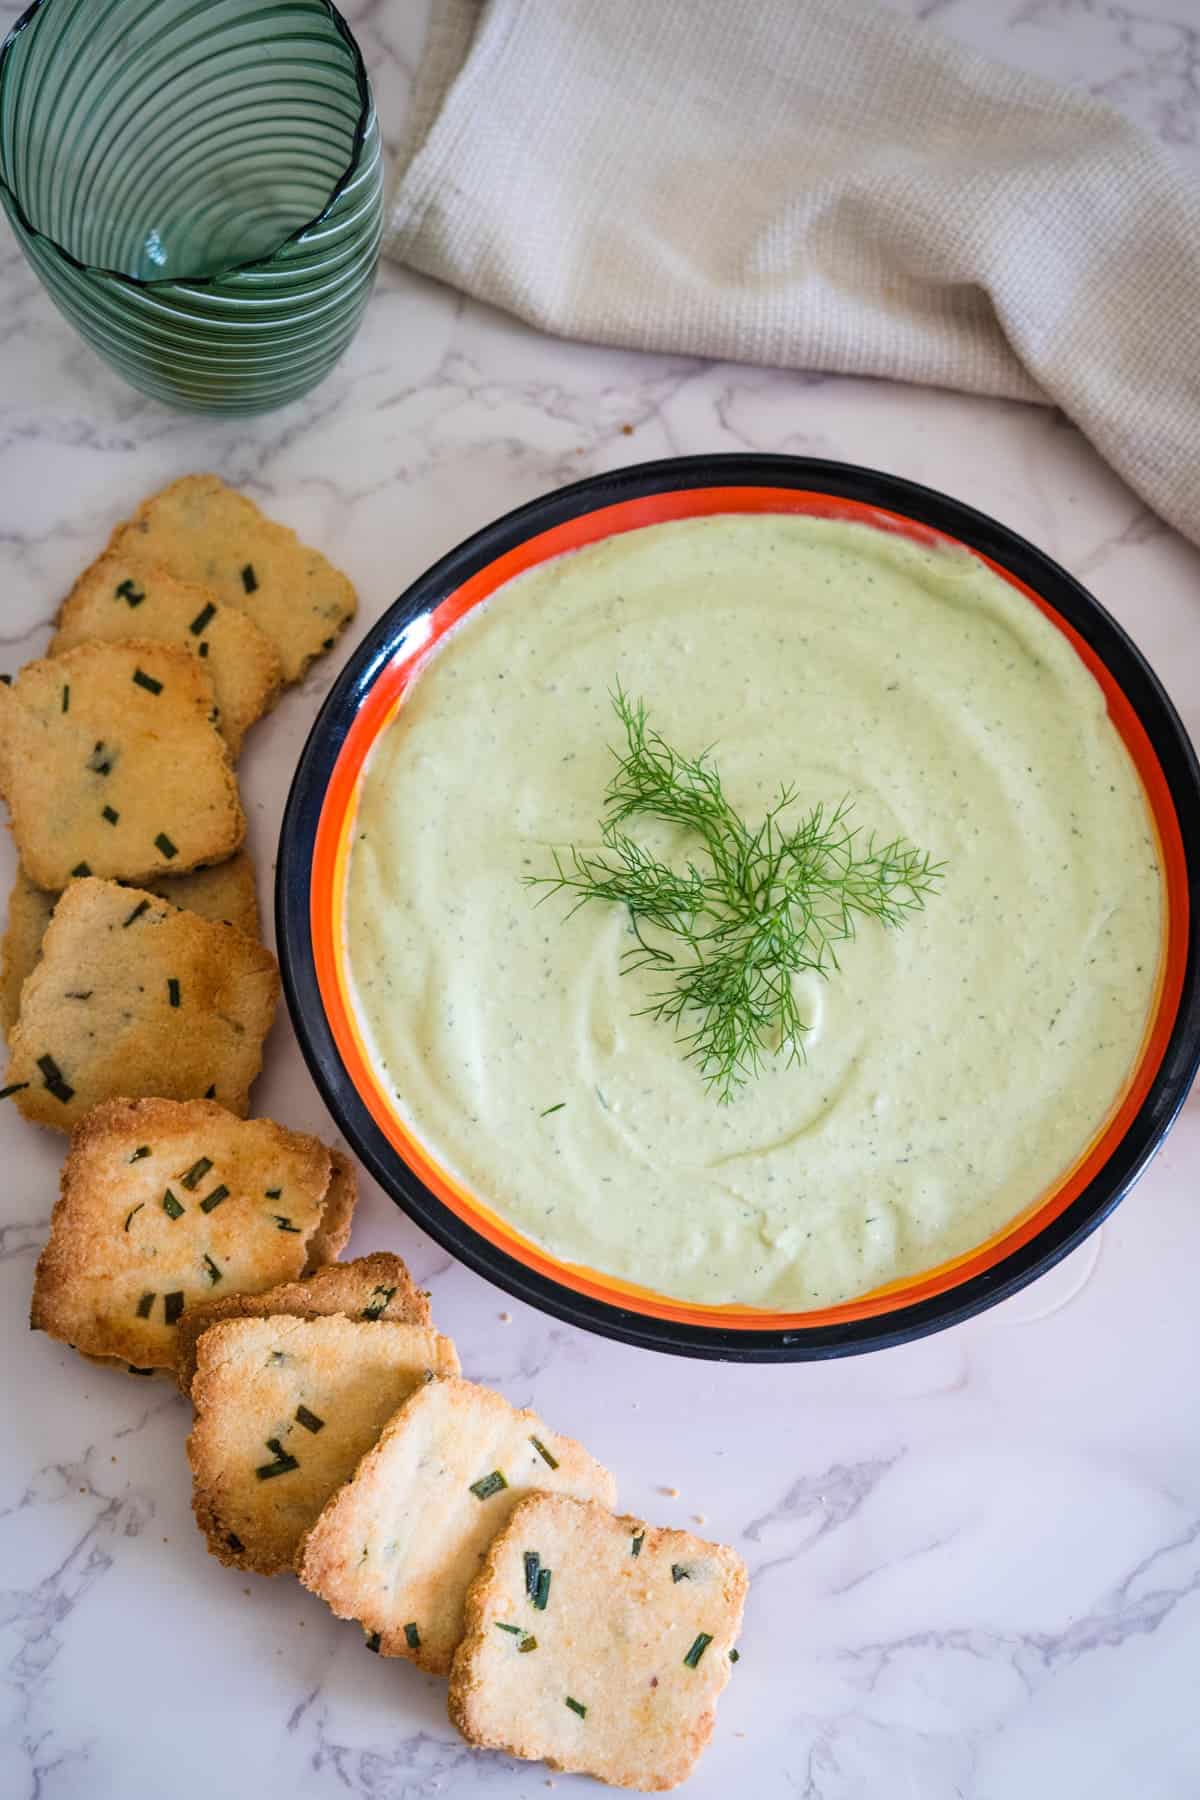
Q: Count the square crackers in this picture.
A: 11